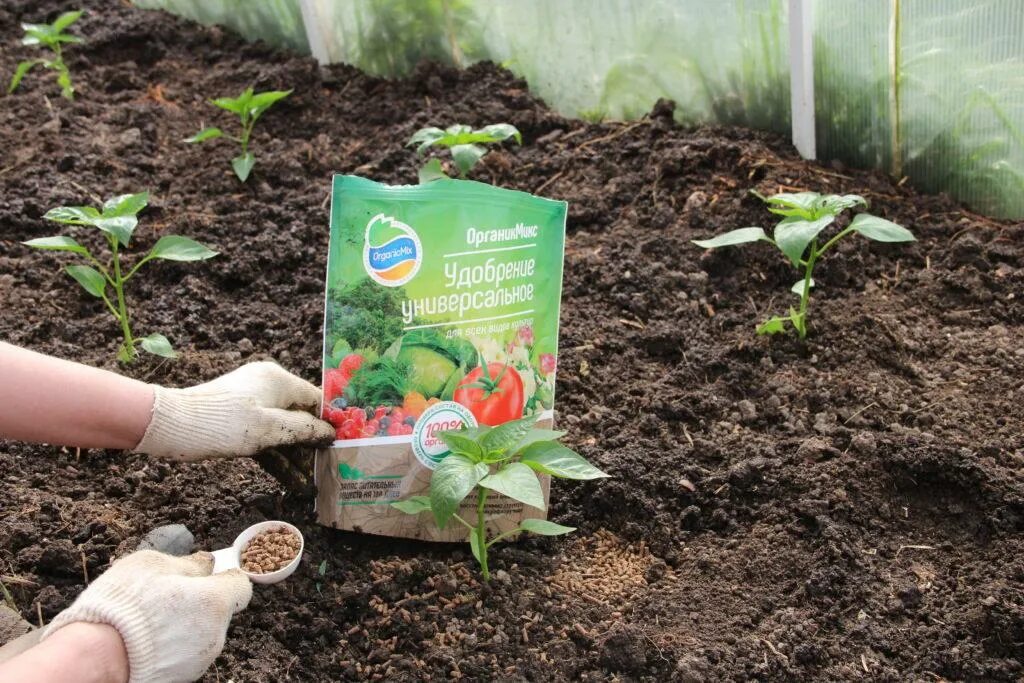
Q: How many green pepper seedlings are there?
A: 6